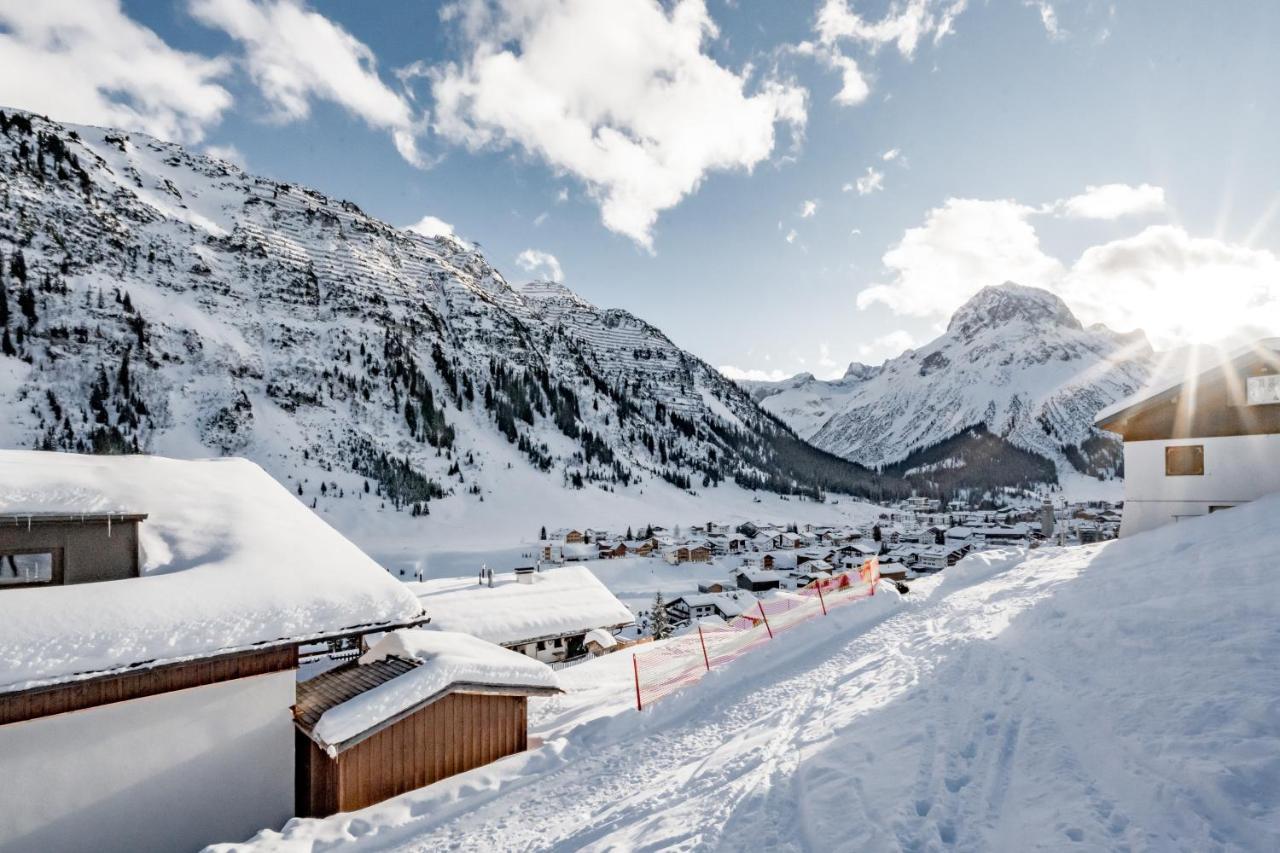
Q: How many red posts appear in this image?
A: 5